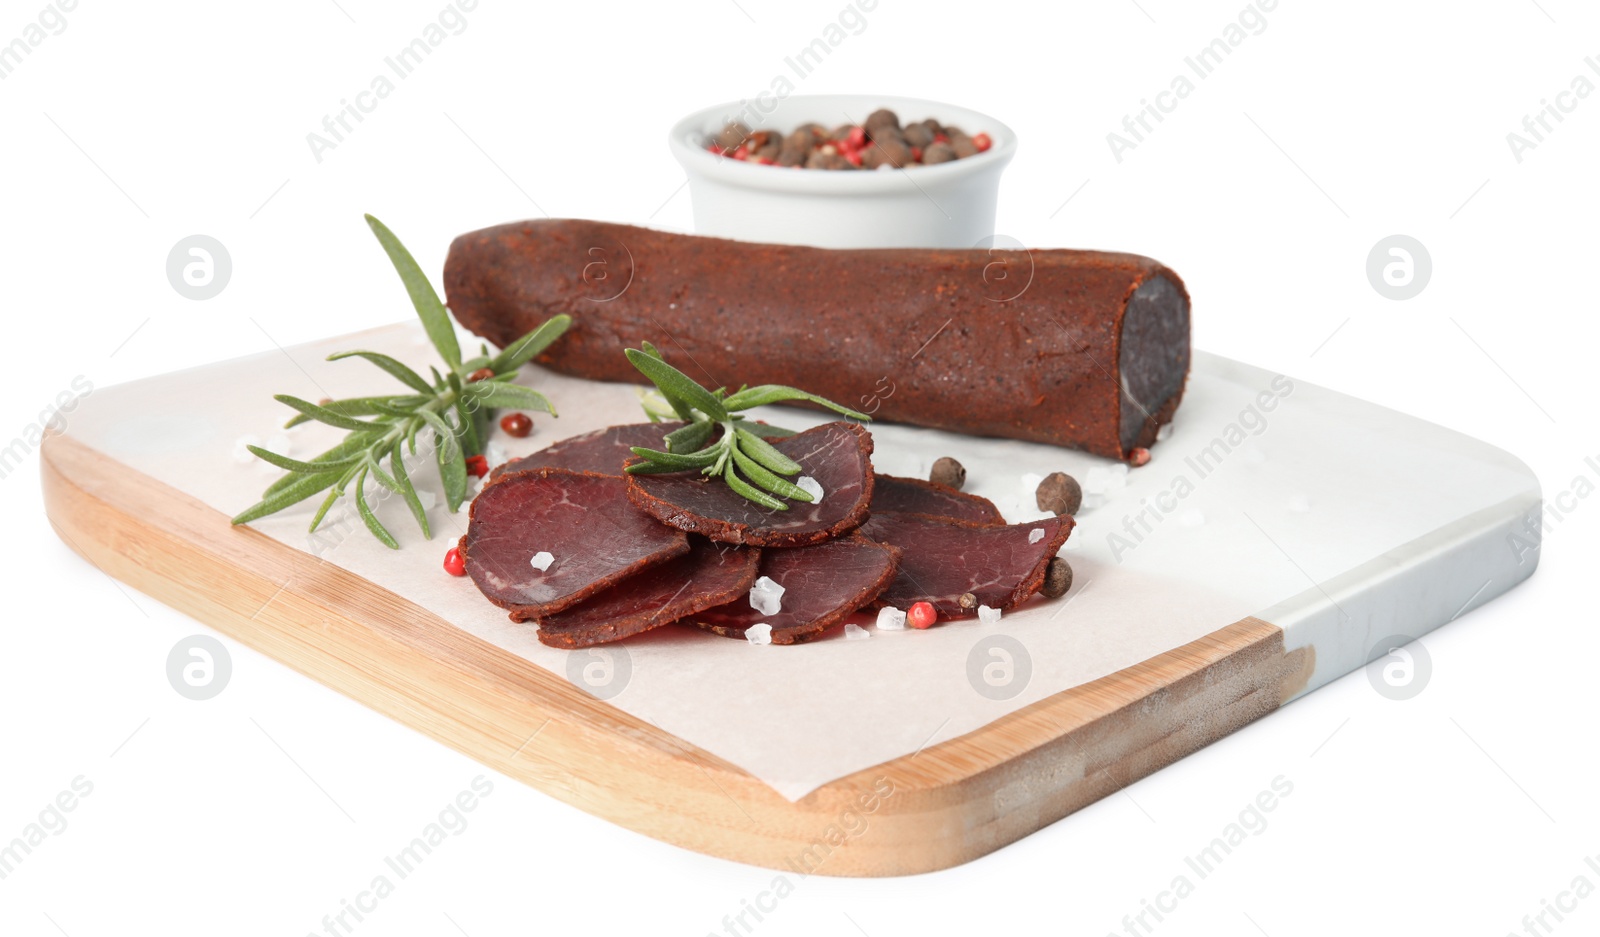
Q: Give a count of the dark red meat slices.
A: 7